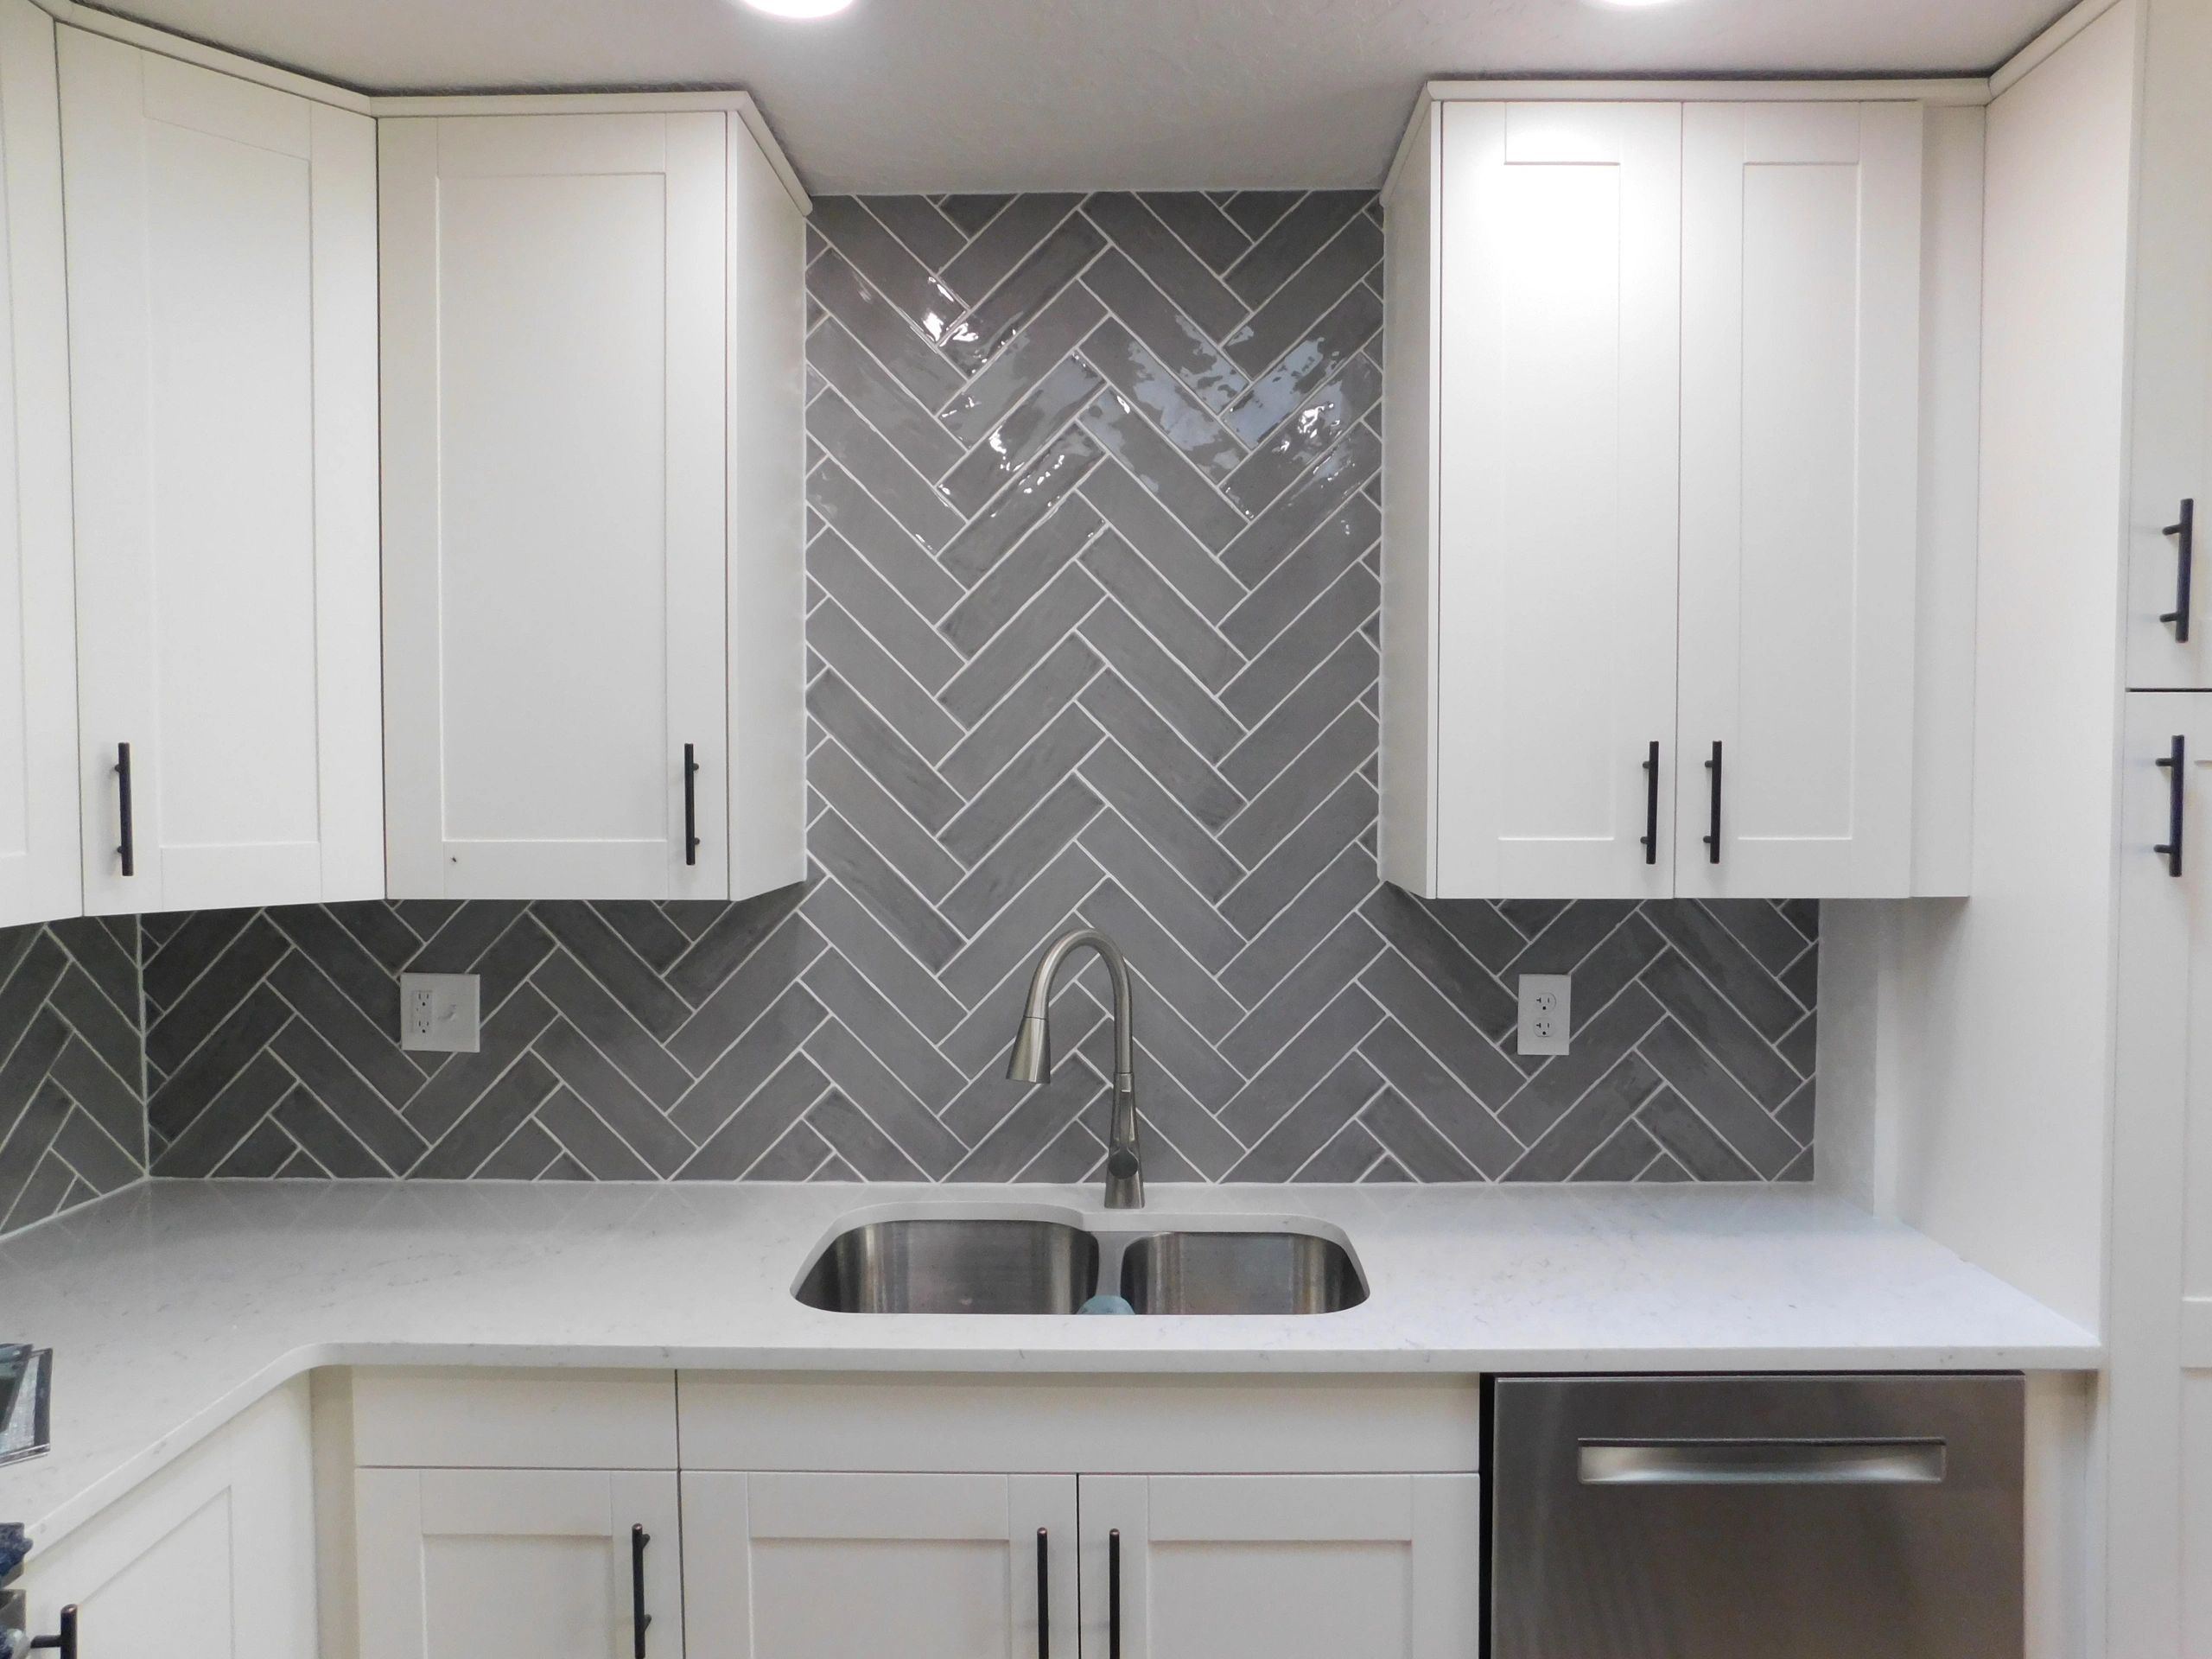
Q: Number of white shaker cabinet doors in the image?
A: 11